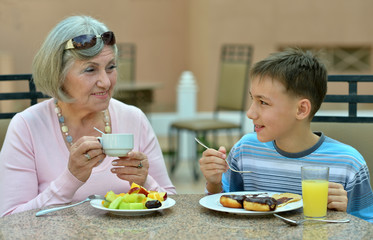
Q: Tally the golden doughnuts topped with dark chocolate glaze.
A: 2